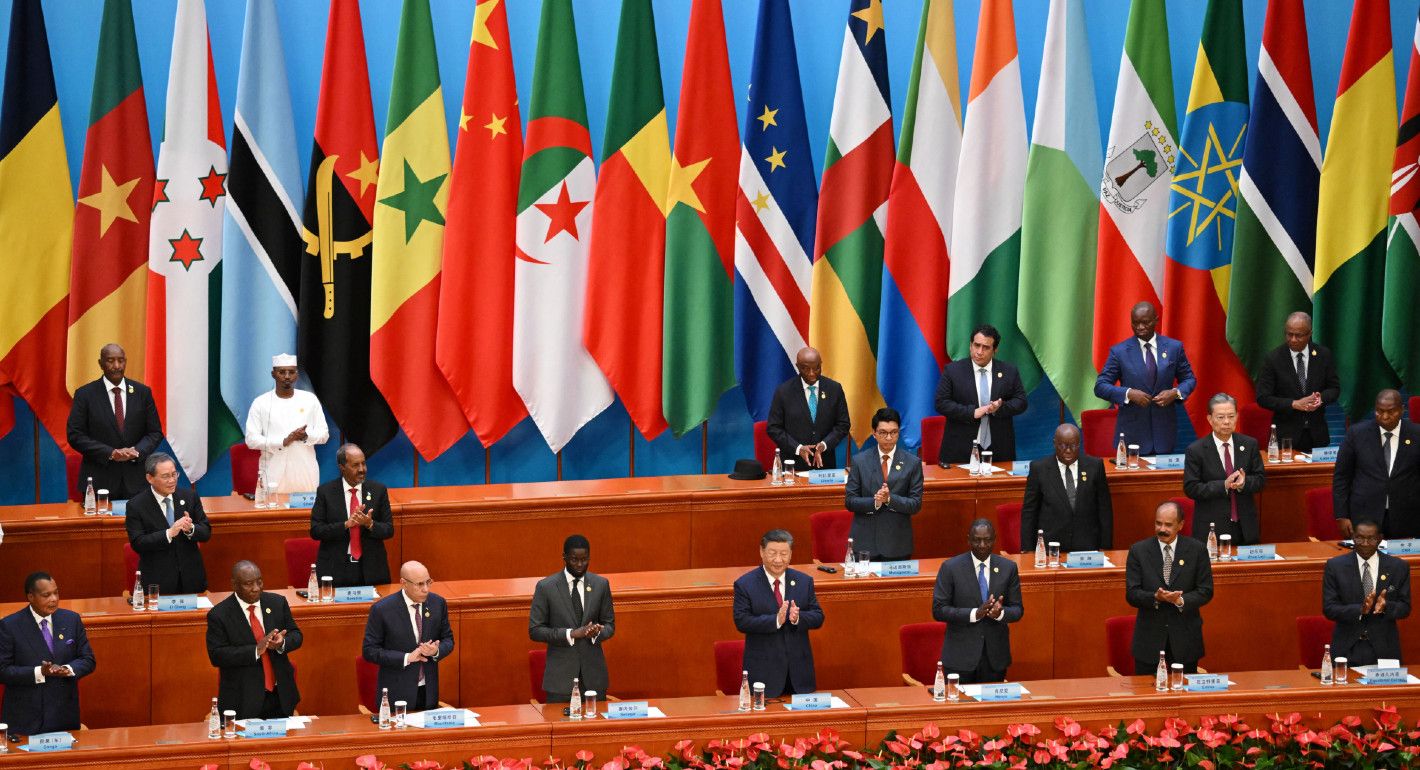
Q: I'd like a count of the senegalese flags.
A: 1